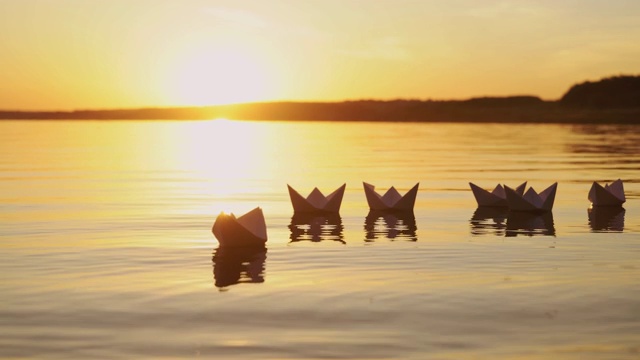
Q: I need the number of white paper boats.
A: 6